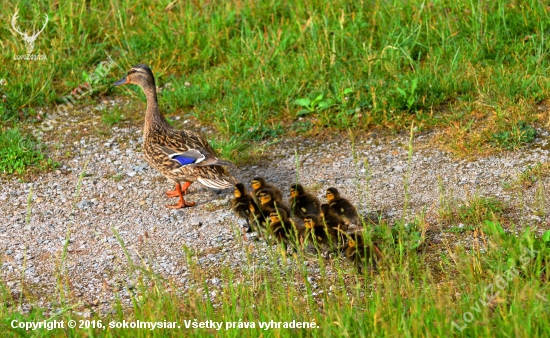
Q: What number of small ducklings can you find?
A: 10